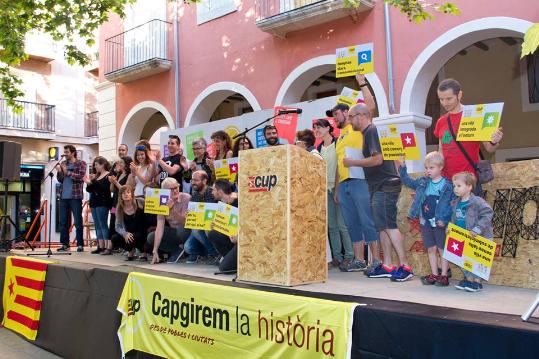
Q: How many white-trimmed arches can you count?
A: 4